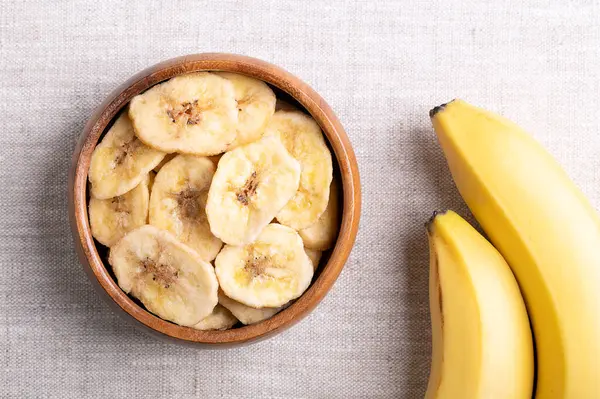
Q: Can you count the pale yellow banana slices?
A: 13